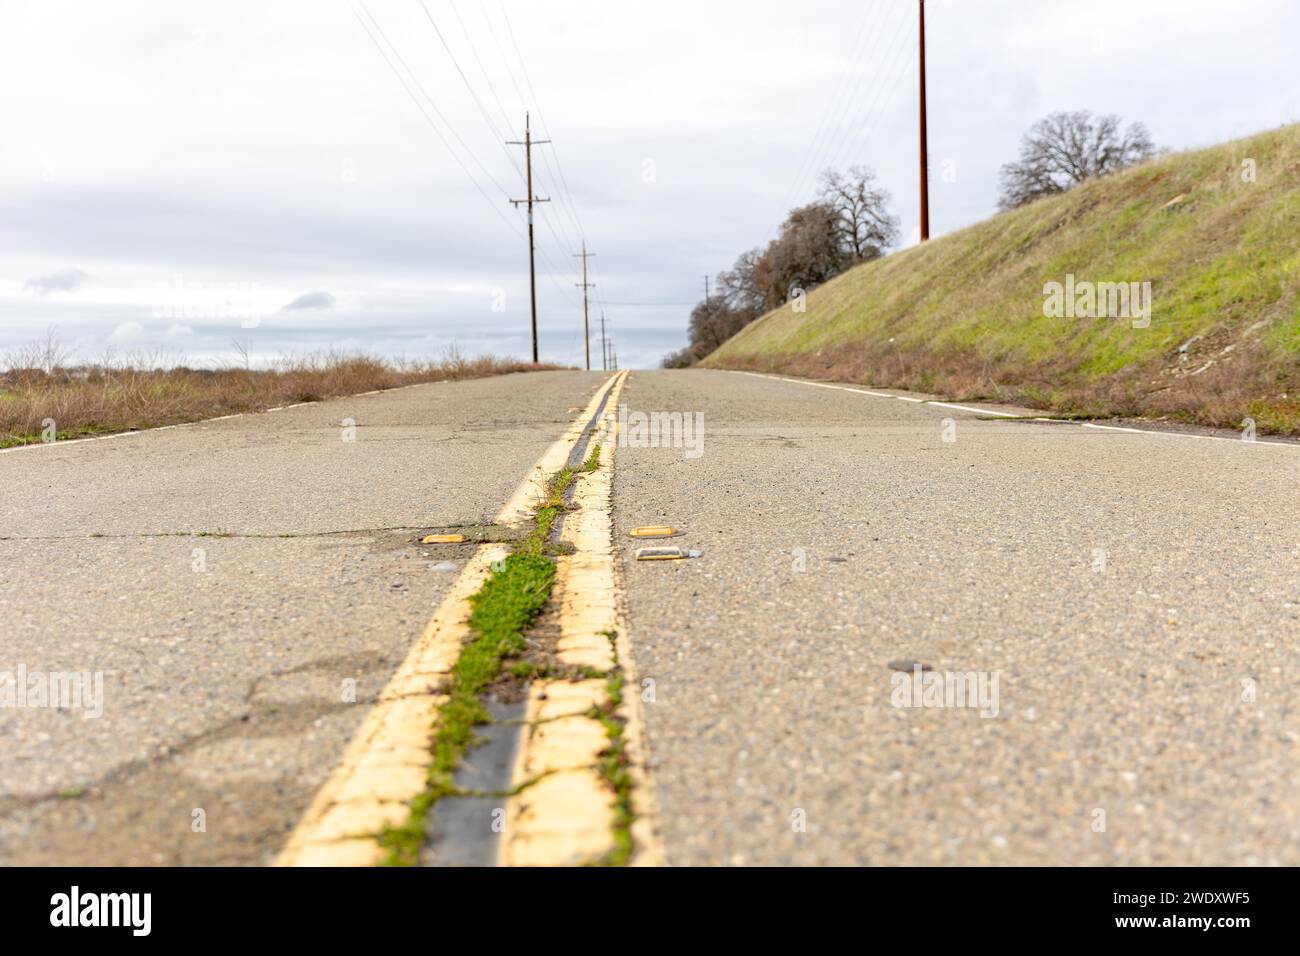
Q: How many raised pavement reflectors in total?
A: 3